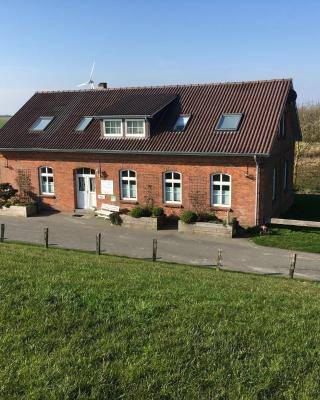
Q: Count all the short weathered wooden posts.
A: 6